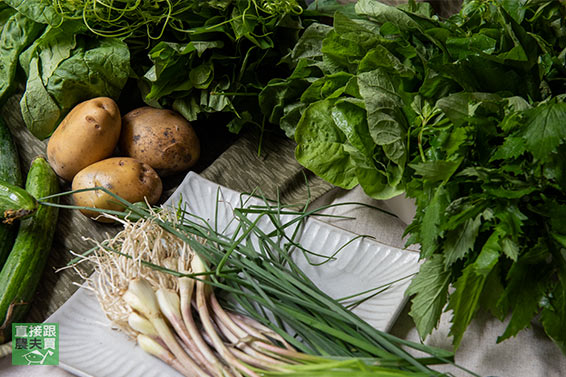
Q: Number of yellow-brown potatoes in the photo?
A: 3